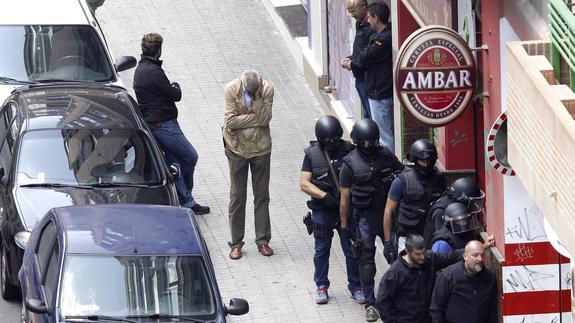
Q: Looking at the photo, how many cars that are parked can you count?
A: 3